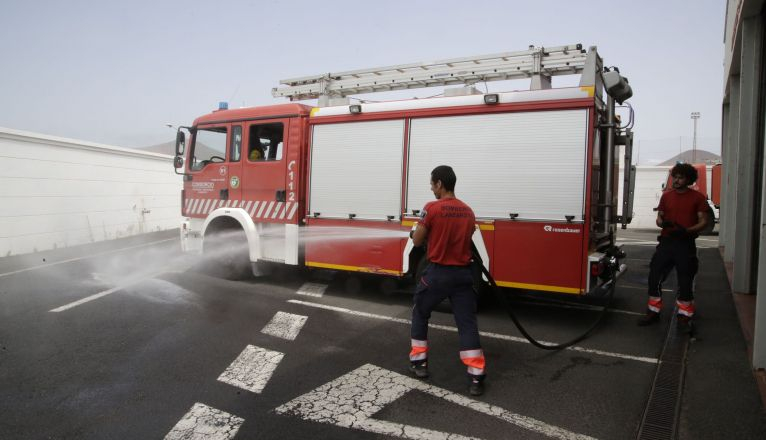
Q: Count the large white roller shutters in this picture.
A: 2